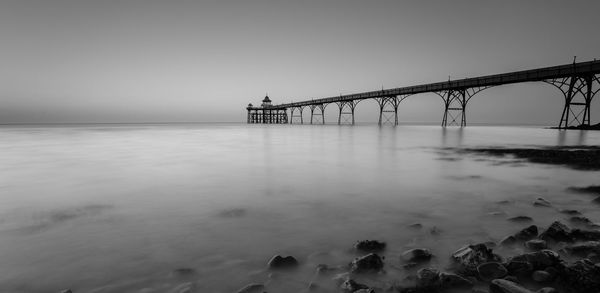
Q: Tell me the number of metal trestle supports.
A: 6